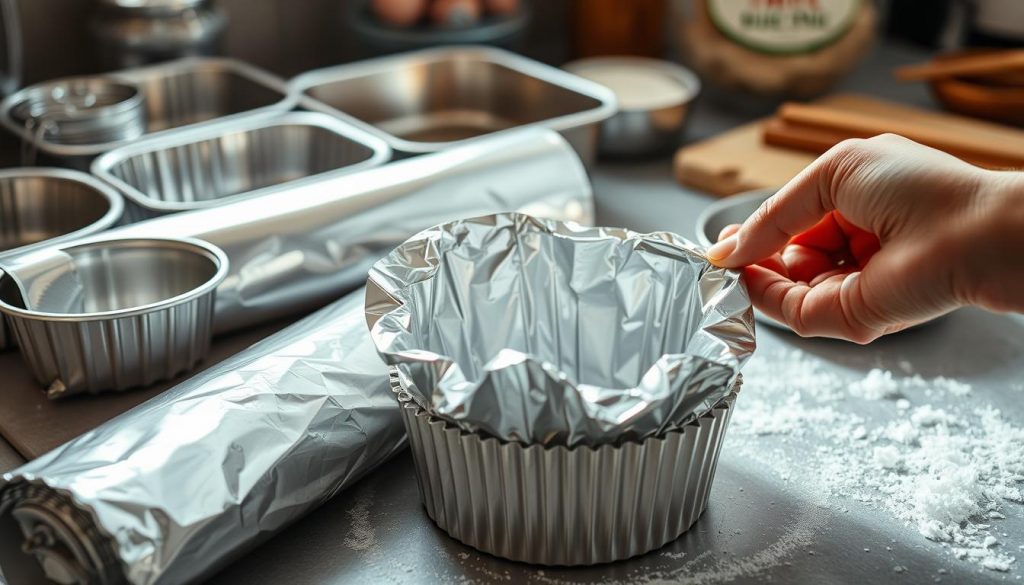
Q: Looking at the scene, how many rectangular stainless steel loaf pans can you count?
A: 3